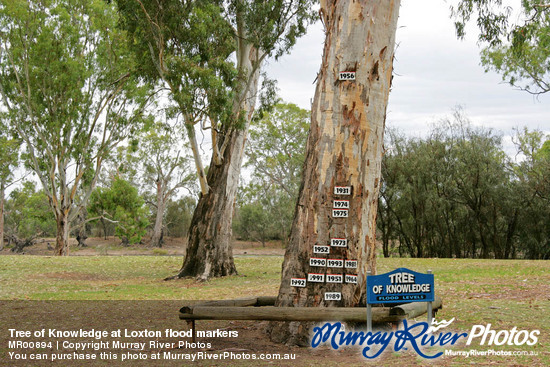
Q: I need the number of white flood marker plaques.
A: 14